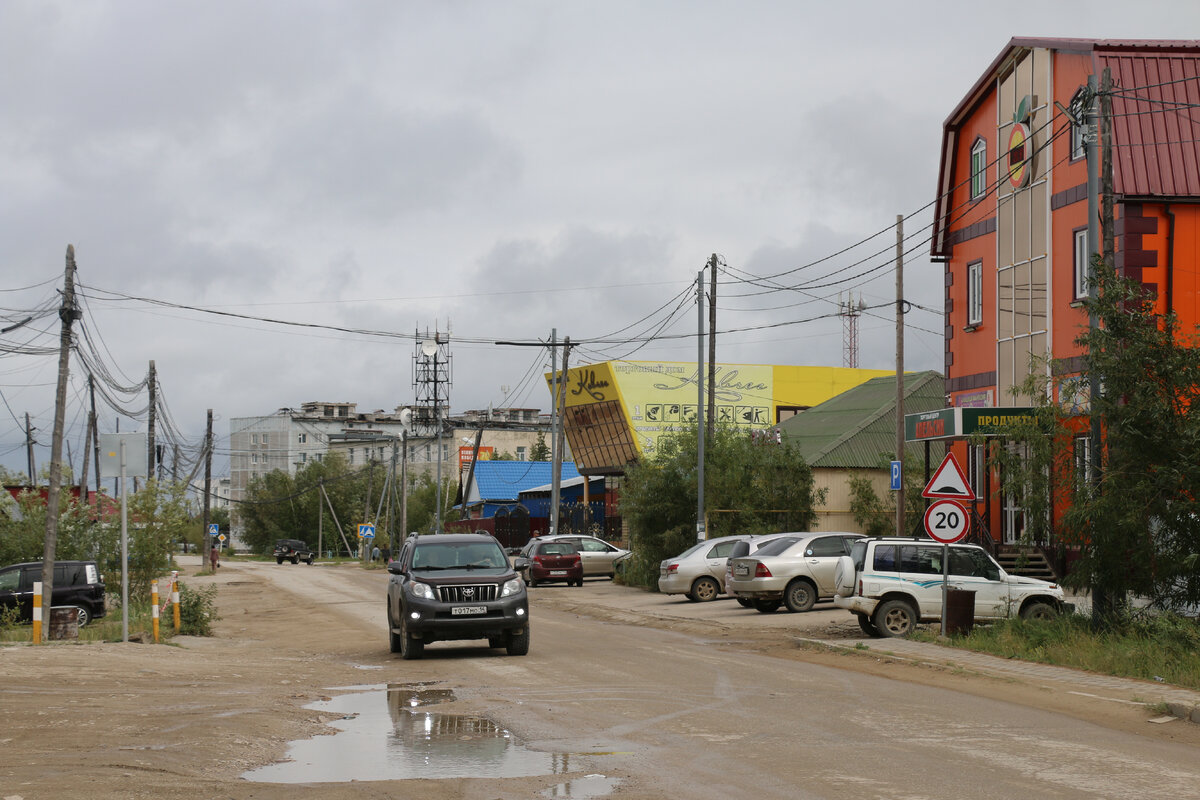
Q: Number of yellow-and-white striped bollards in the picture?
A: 3